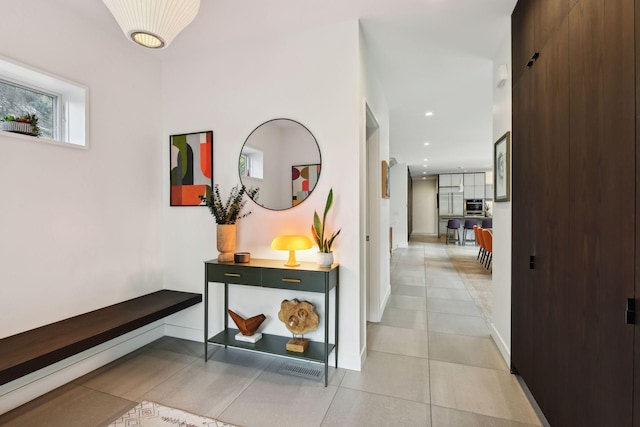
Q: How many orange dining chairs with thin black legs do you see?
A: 3